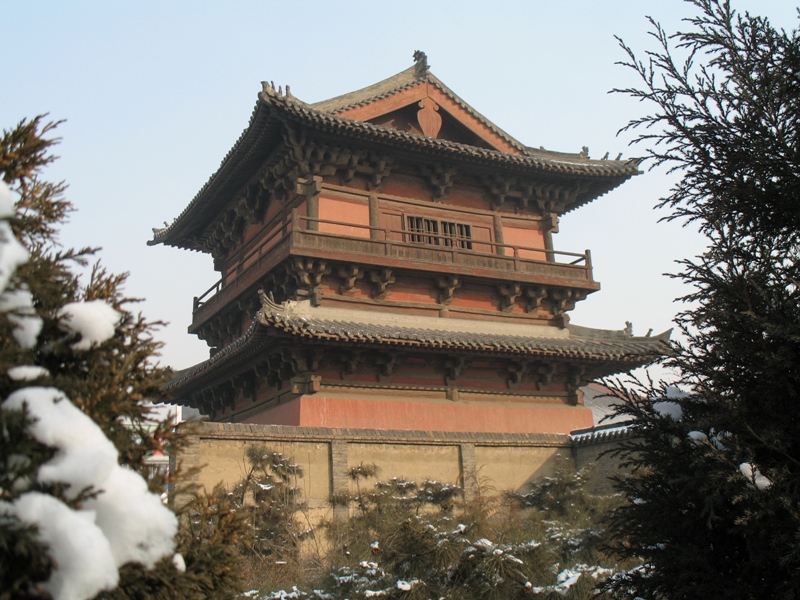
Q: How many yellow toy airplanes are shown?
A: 0